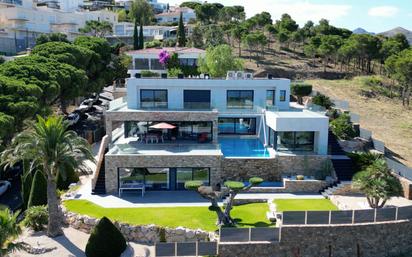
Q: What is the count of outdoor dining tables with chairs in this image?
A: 1